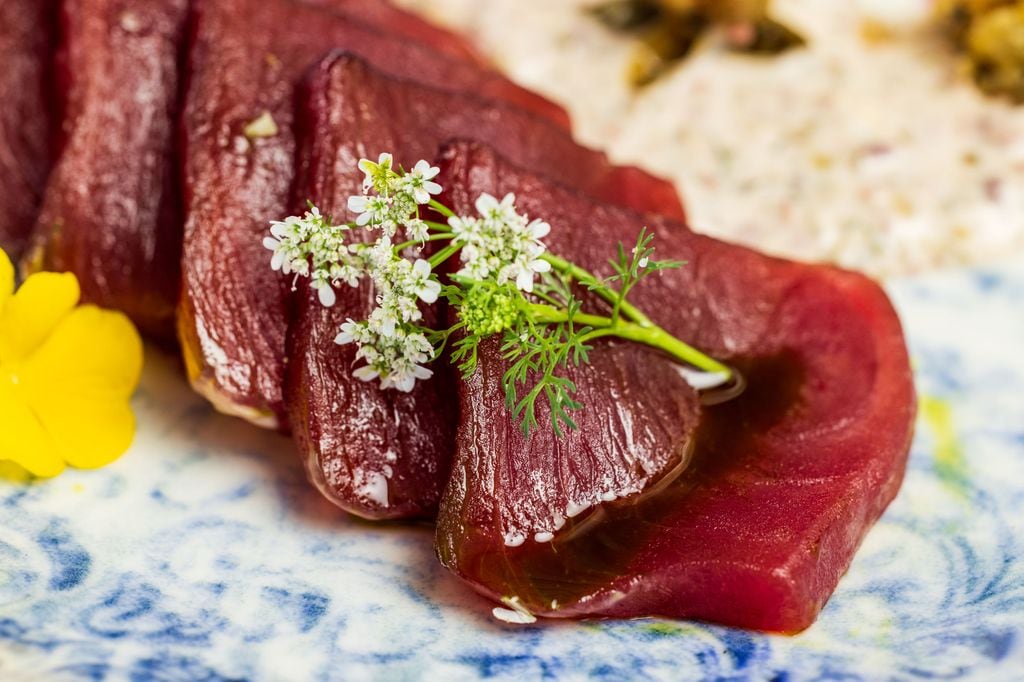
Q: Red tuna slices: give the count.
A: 5